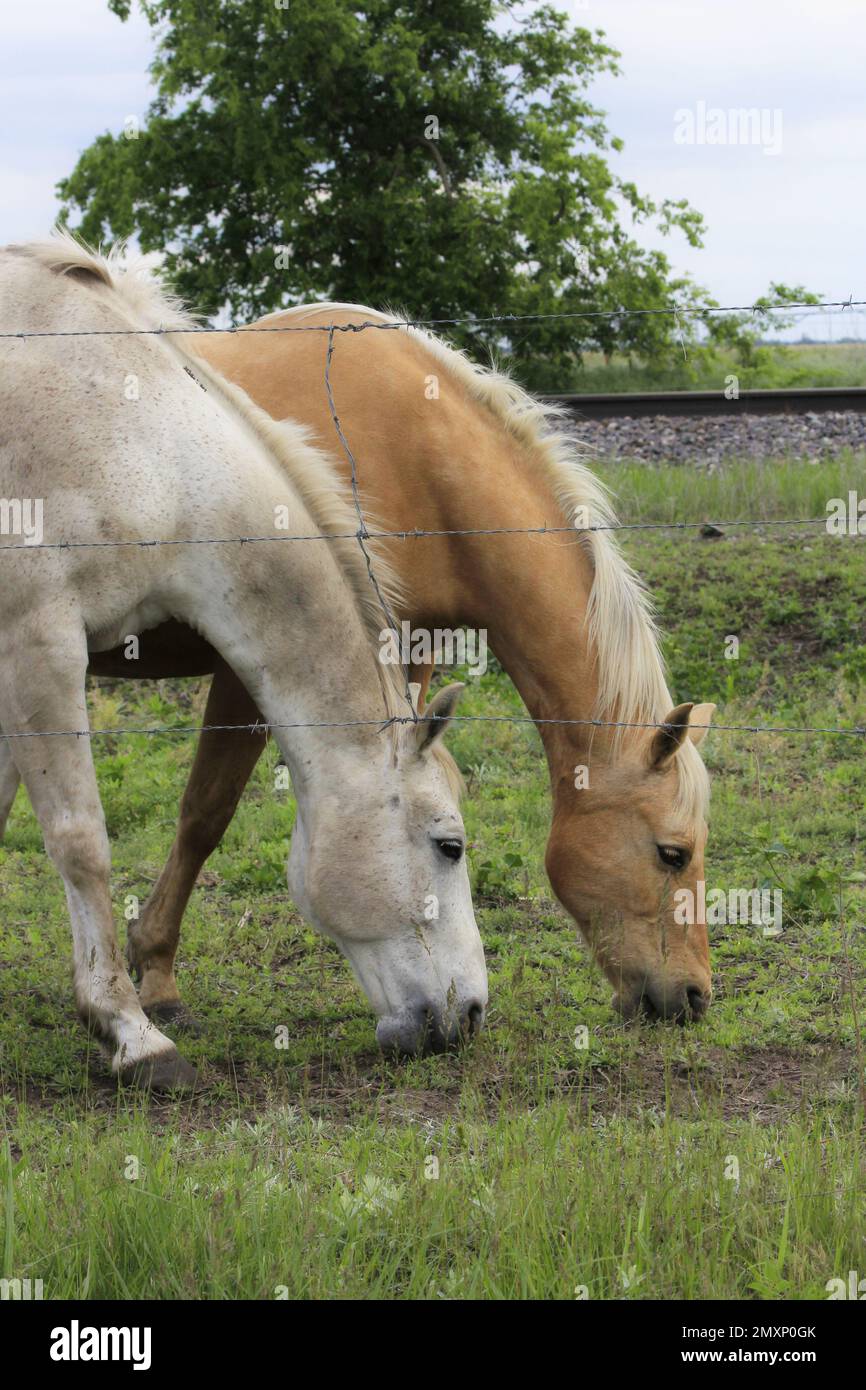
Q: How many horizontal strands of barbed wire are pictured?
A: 3